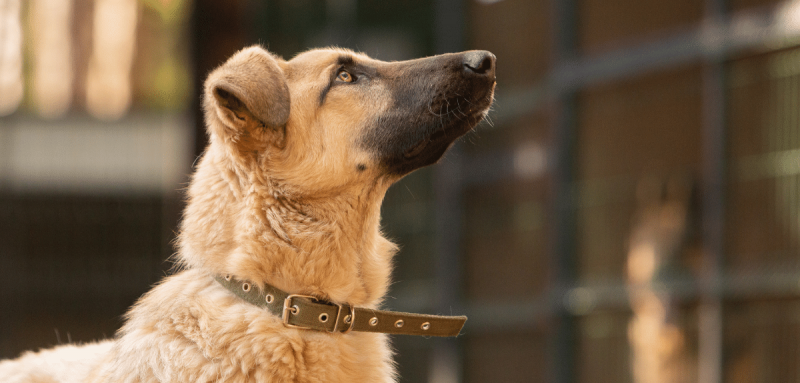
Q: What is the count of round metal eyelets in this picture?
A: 9